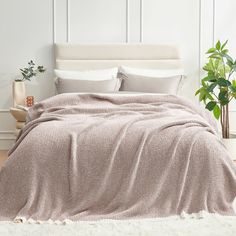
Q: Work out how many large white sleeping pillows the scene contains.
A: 2